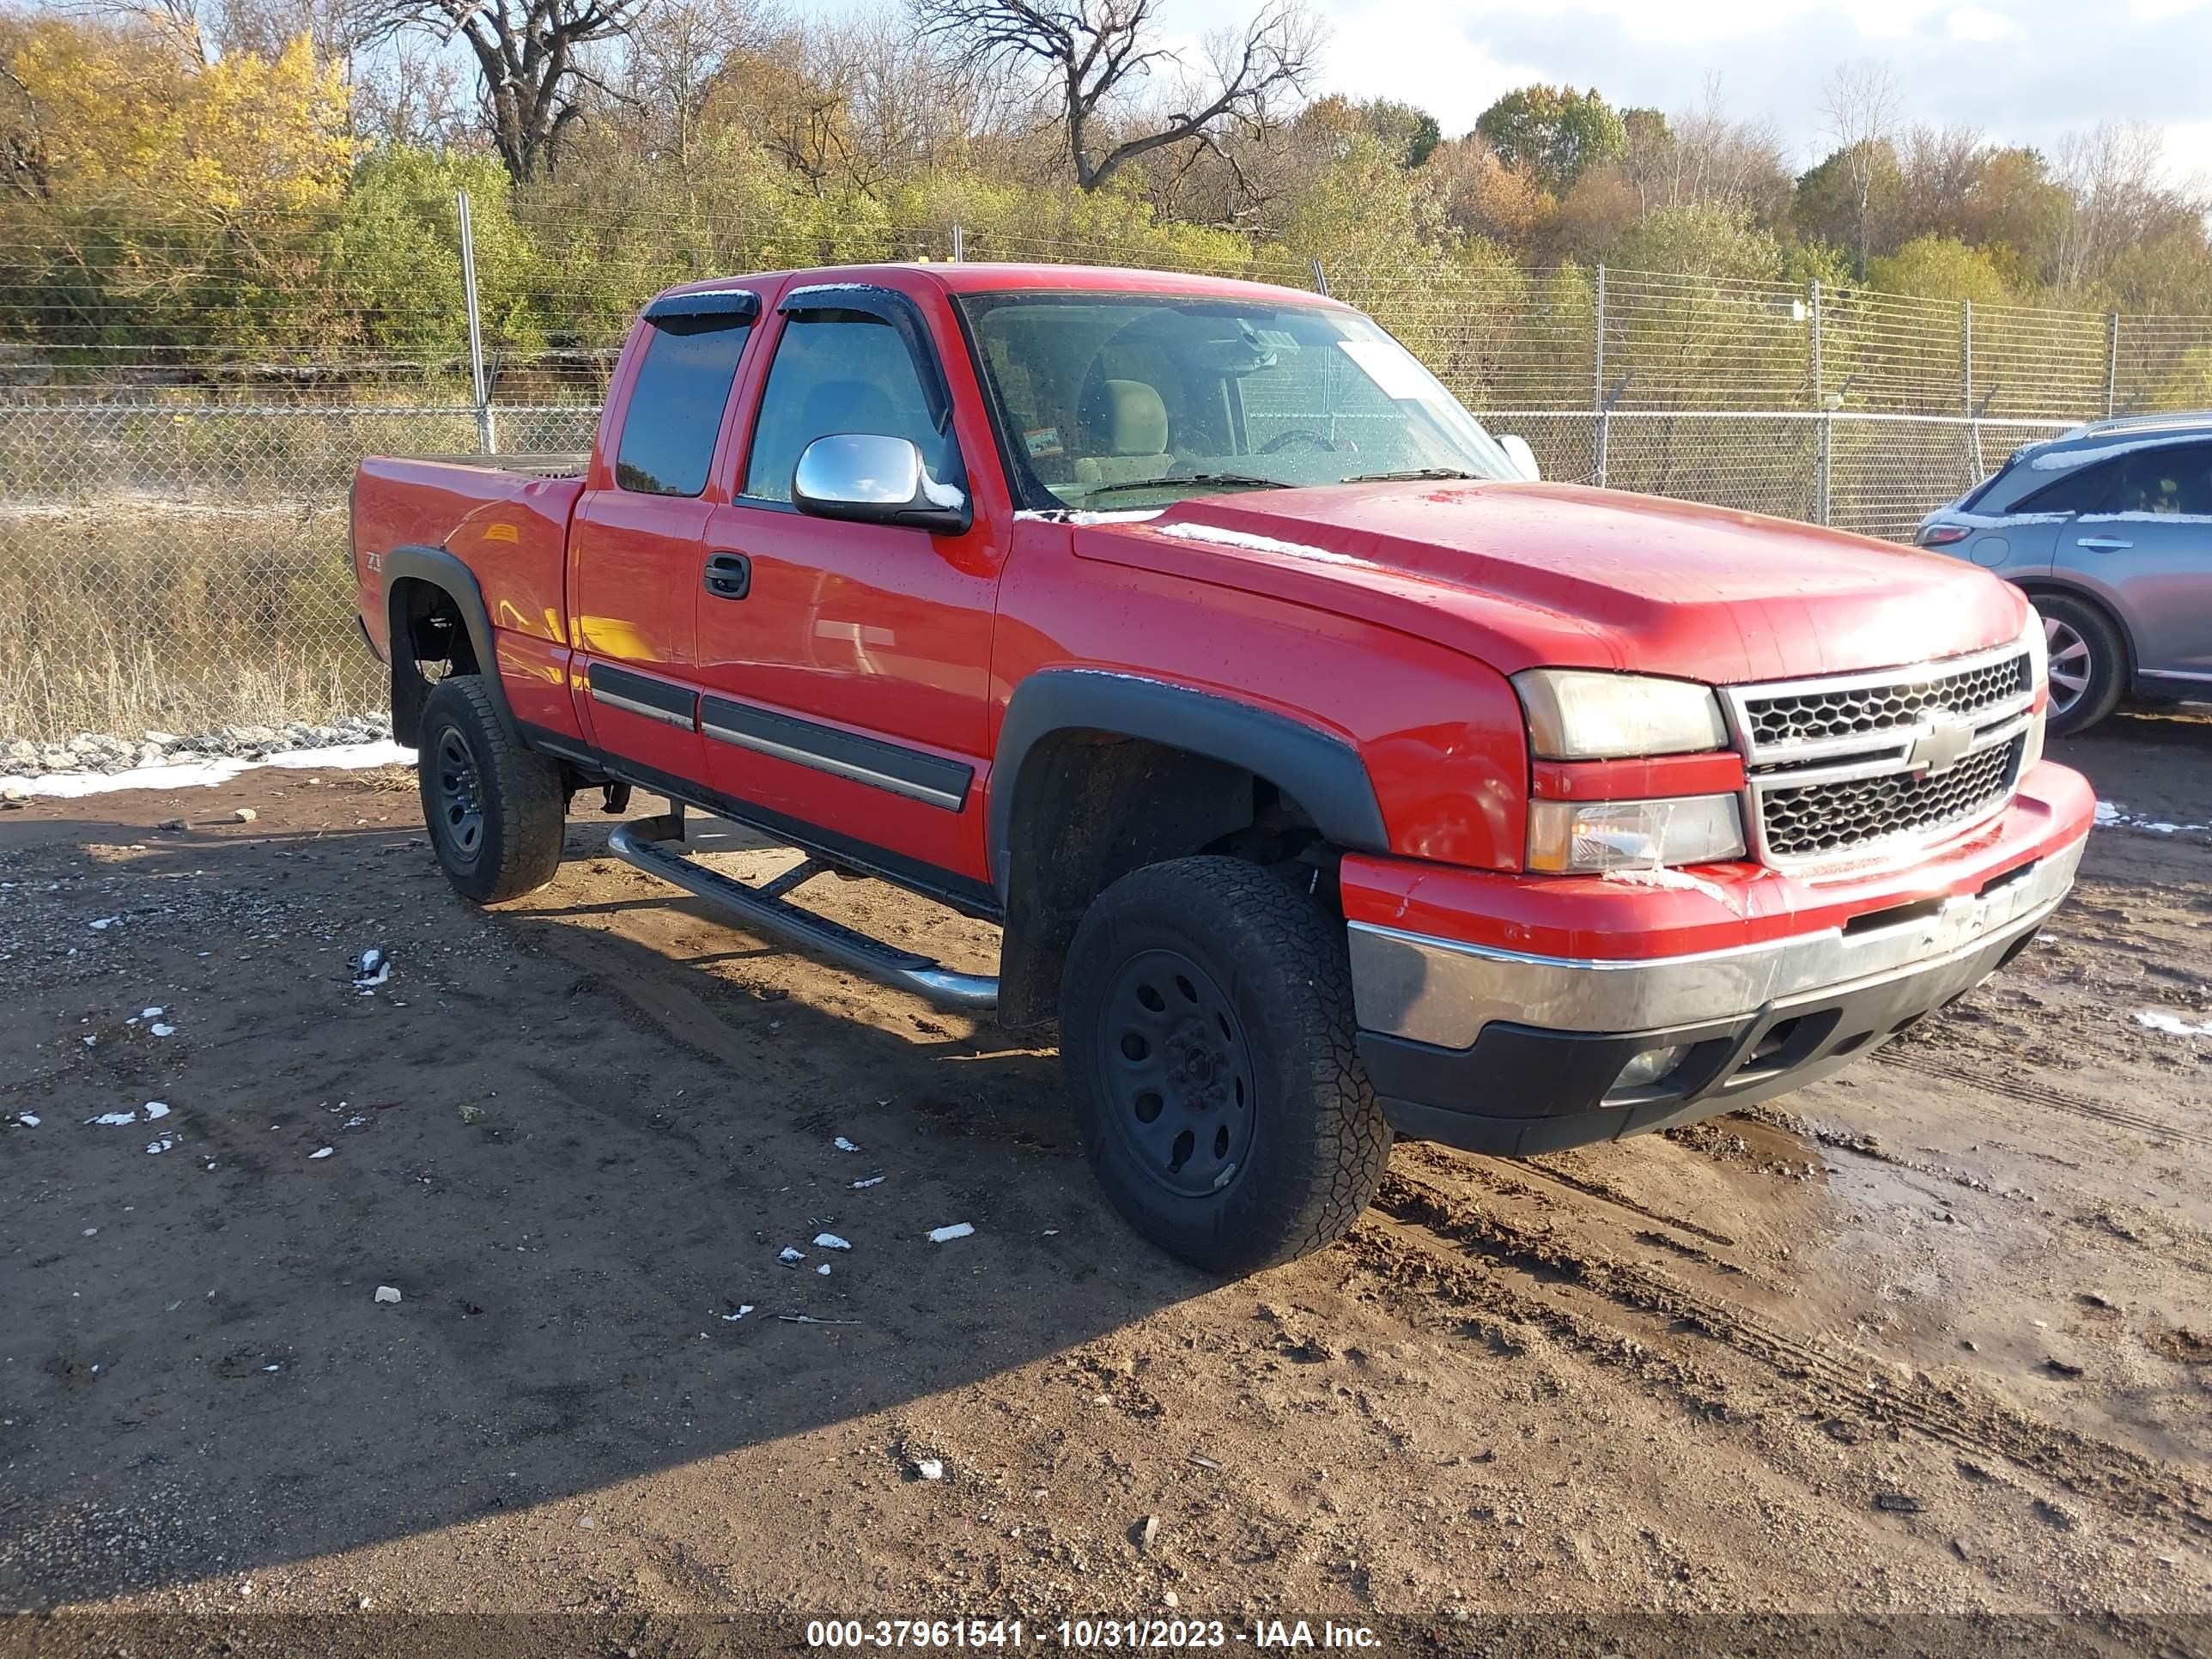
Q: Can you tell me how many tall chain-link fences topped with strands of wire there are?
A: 1